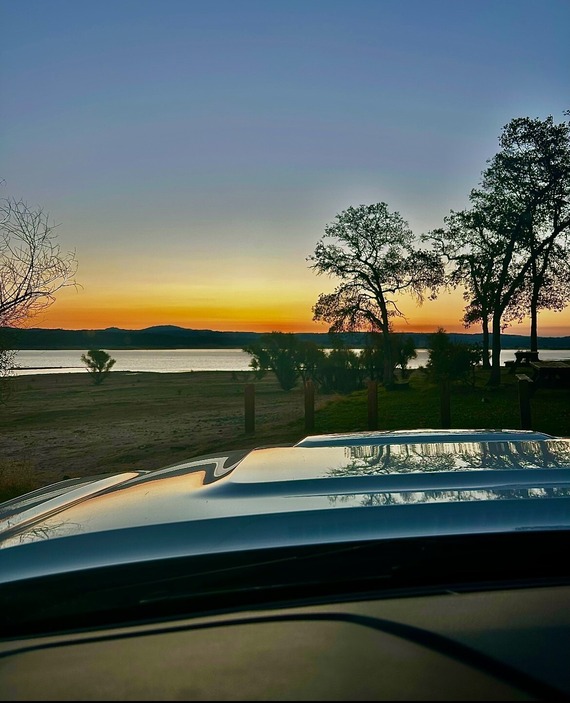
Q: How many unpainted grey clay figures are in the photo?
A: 0